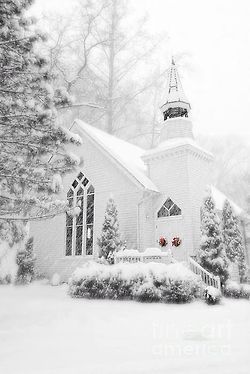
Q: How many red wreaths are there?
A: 2